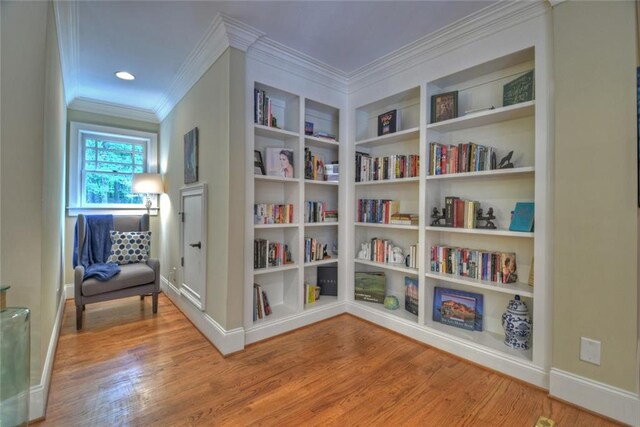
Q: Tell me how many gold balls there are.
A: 0